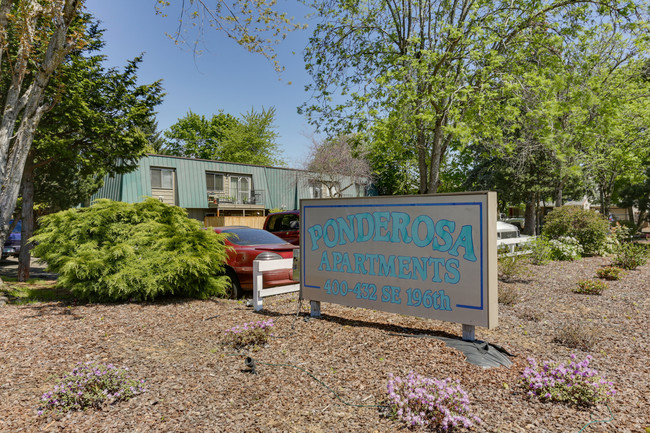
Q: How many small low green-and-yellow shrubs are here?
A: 2